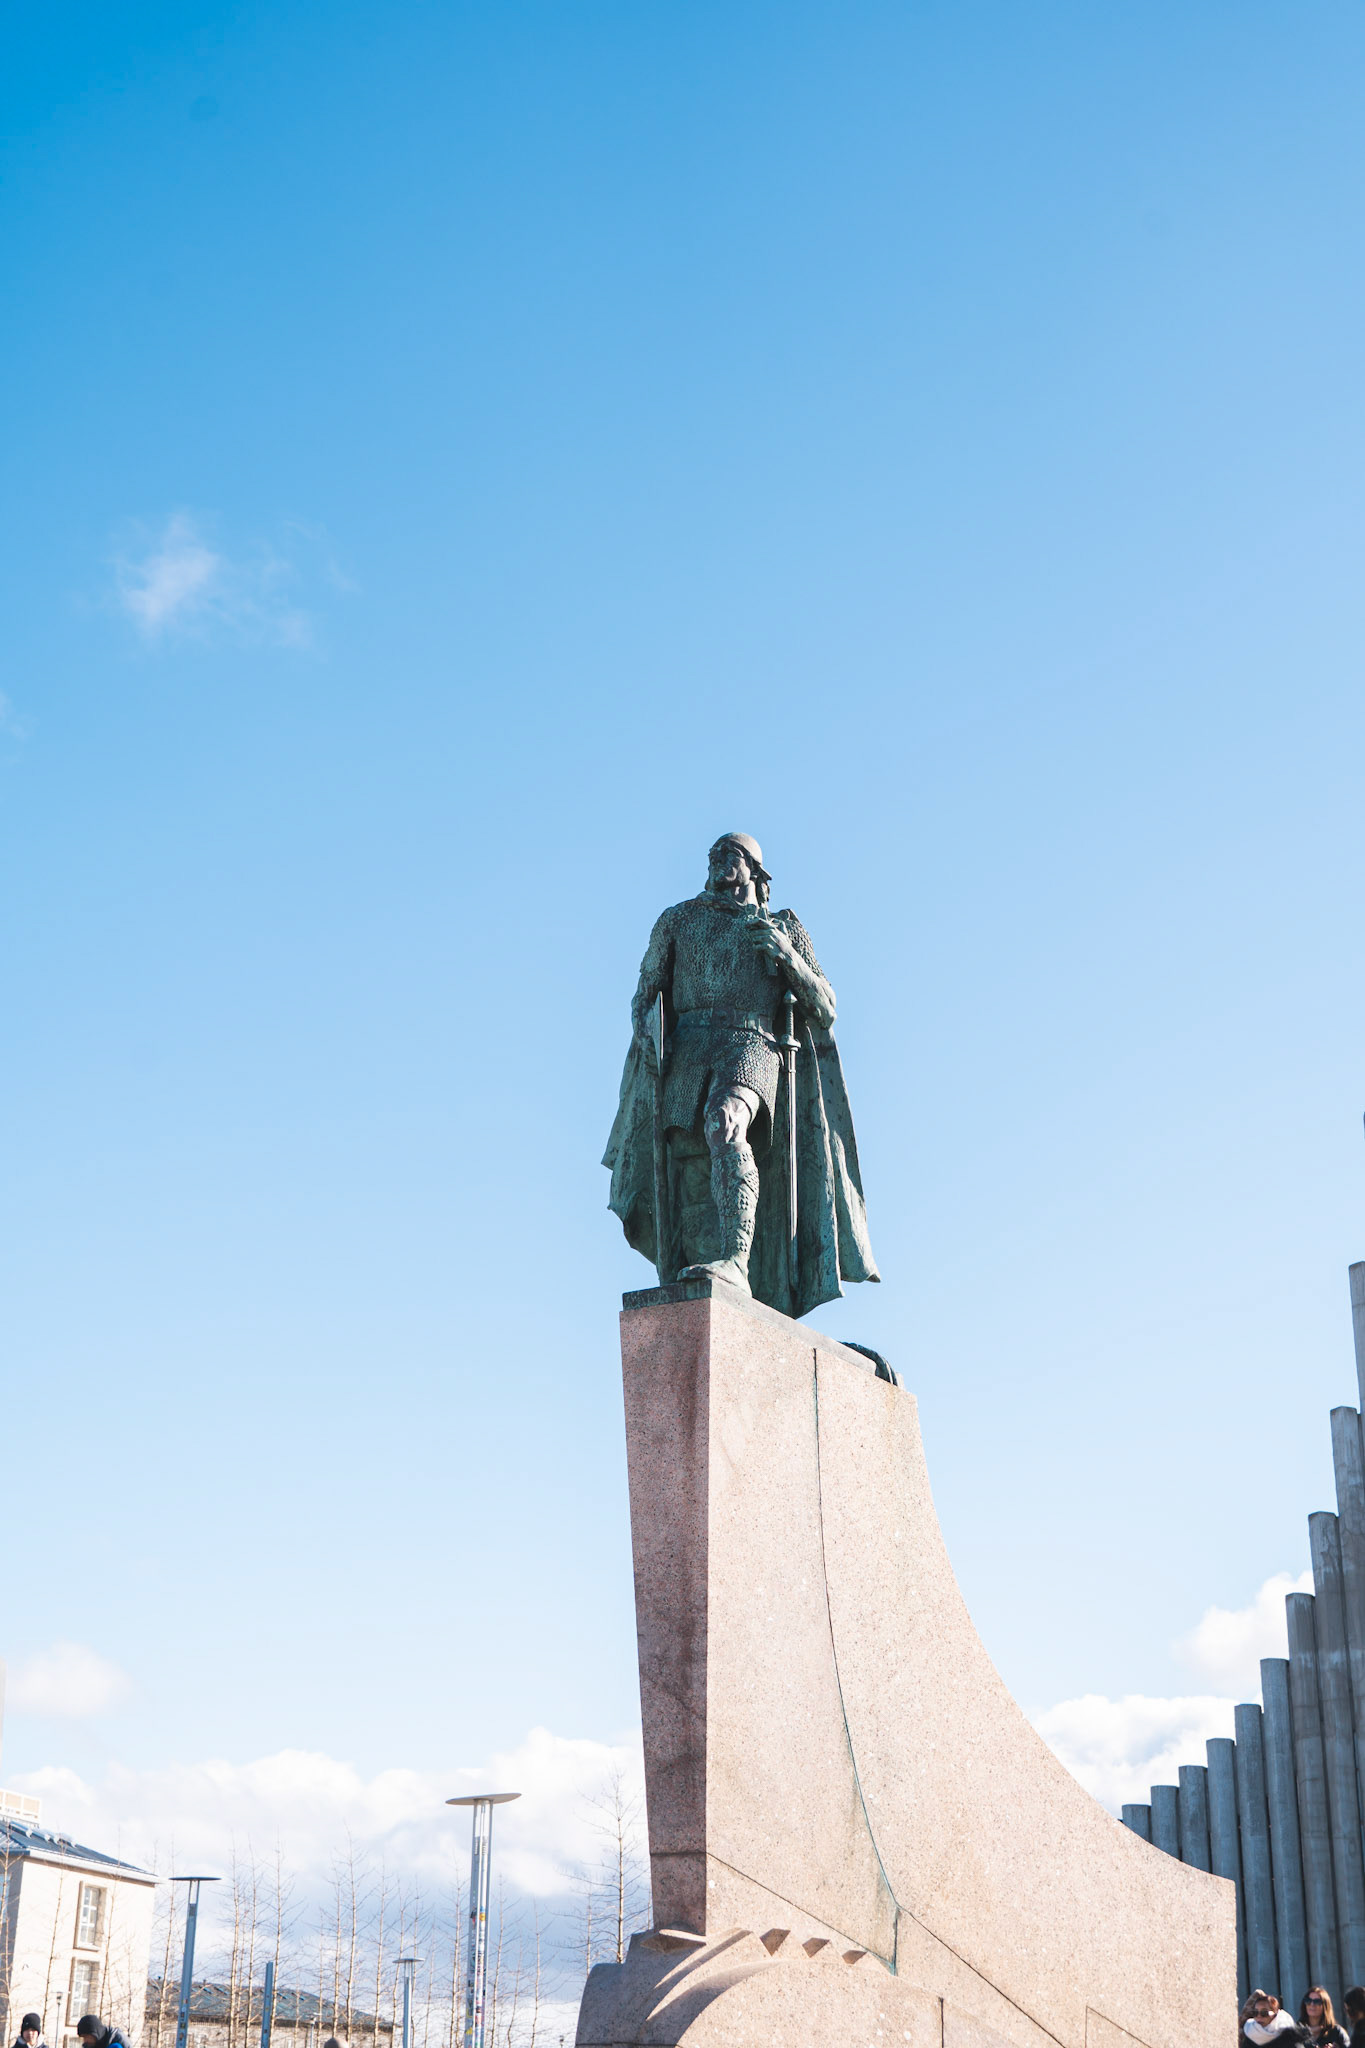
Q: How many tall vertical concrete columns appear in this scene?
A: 10